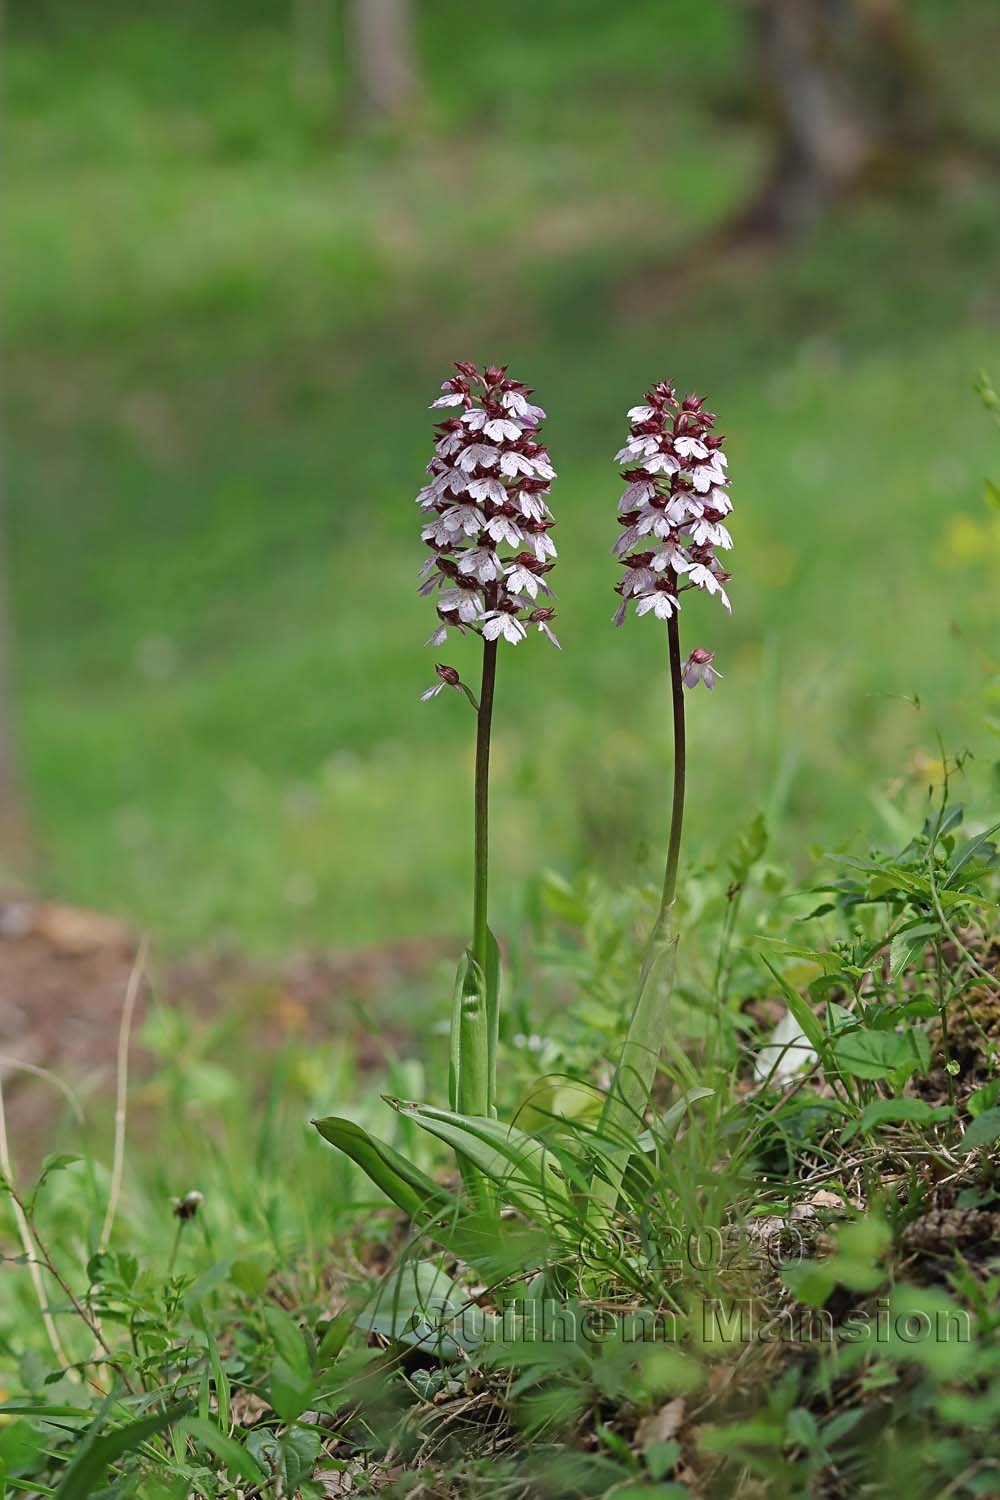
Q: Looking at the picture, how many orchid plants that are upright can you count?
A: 2